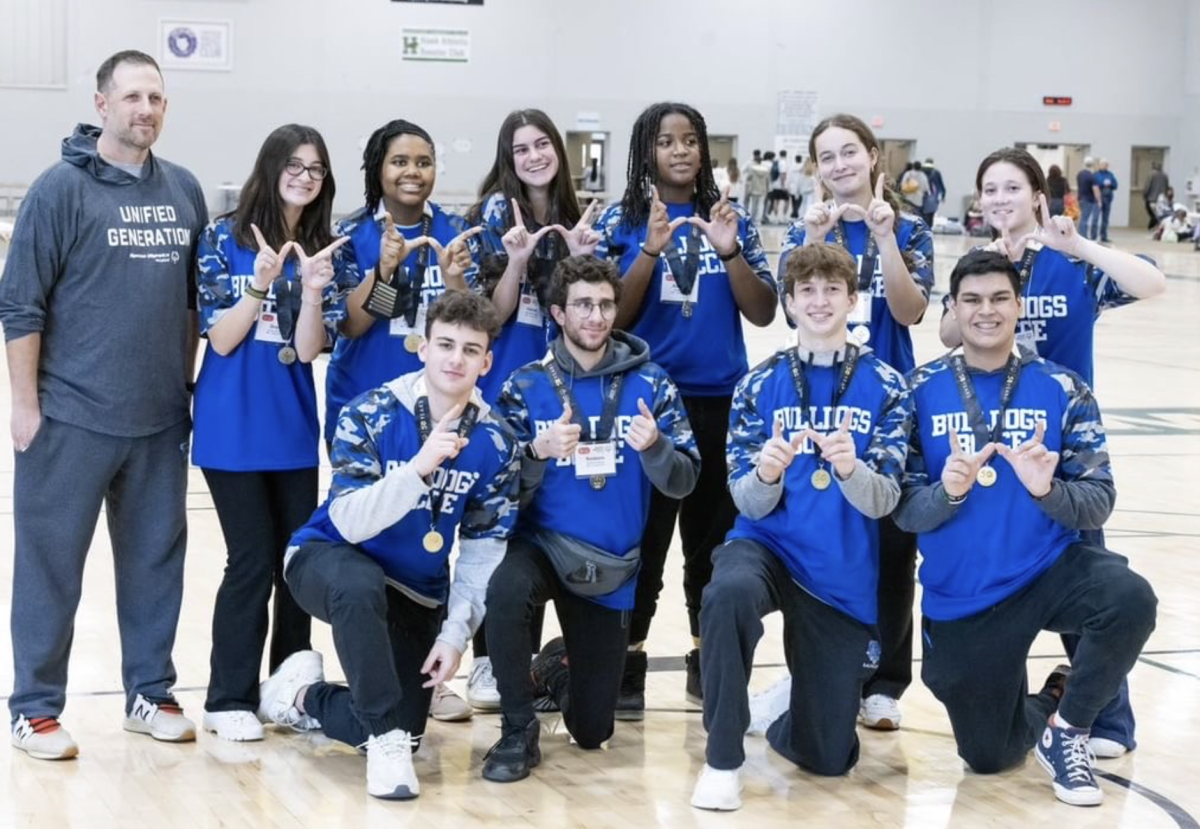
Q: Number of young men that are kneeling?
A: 4